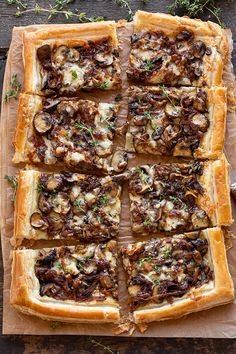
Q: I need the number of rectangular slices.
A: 8